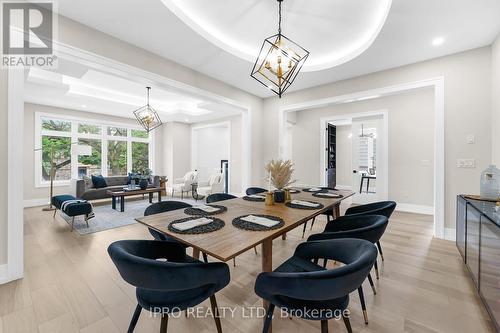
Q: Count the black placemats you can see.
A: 8